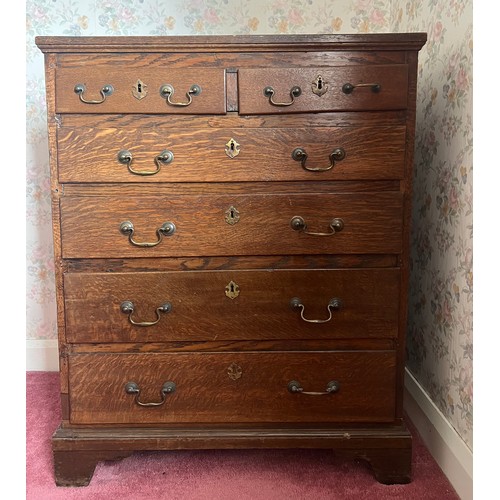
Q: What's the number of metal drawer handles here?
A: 12